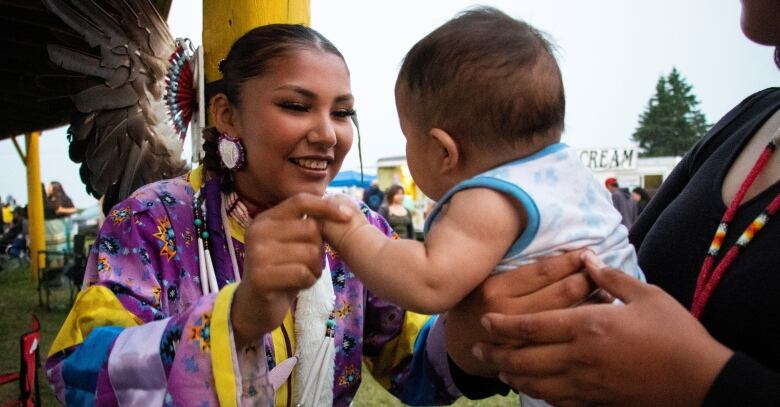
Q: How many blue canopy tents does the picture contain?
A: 1